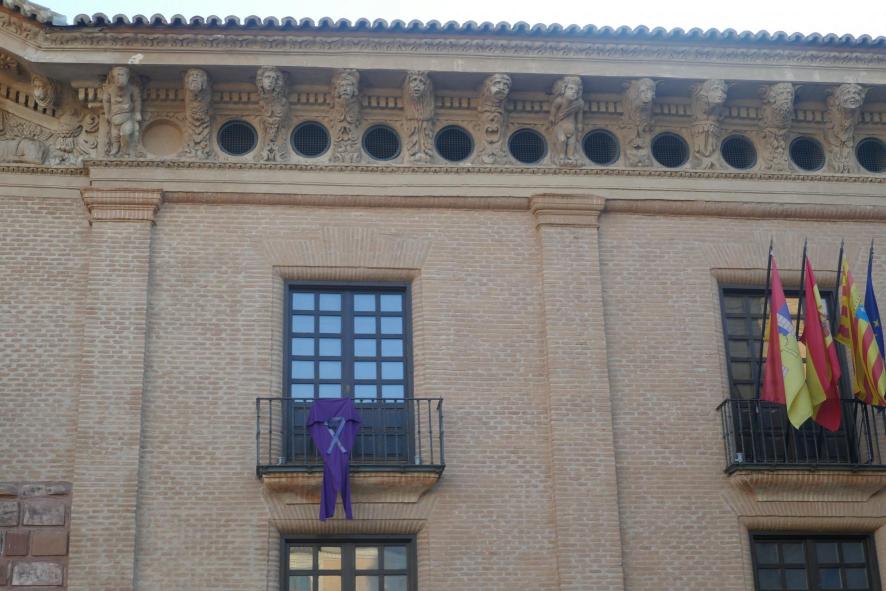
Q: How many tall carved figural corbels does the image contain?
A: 11